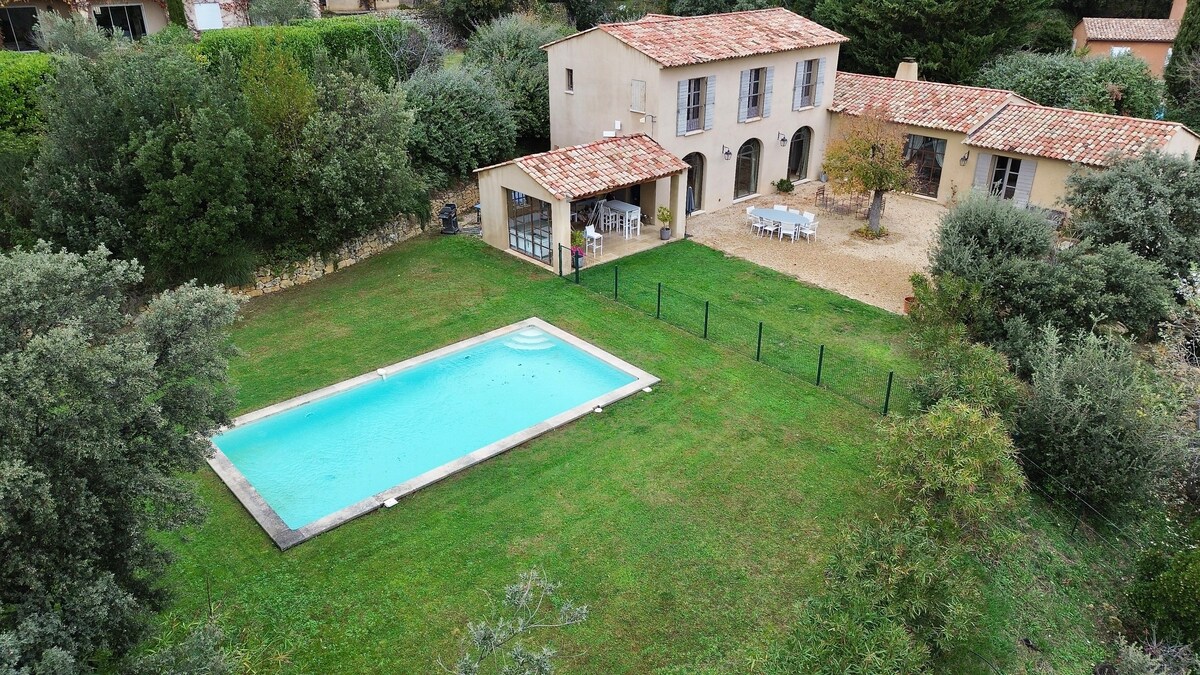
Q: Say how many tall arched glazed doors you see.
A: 3